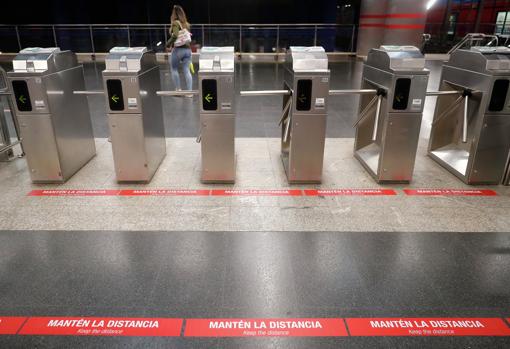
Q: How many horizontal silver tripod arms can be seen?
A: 5